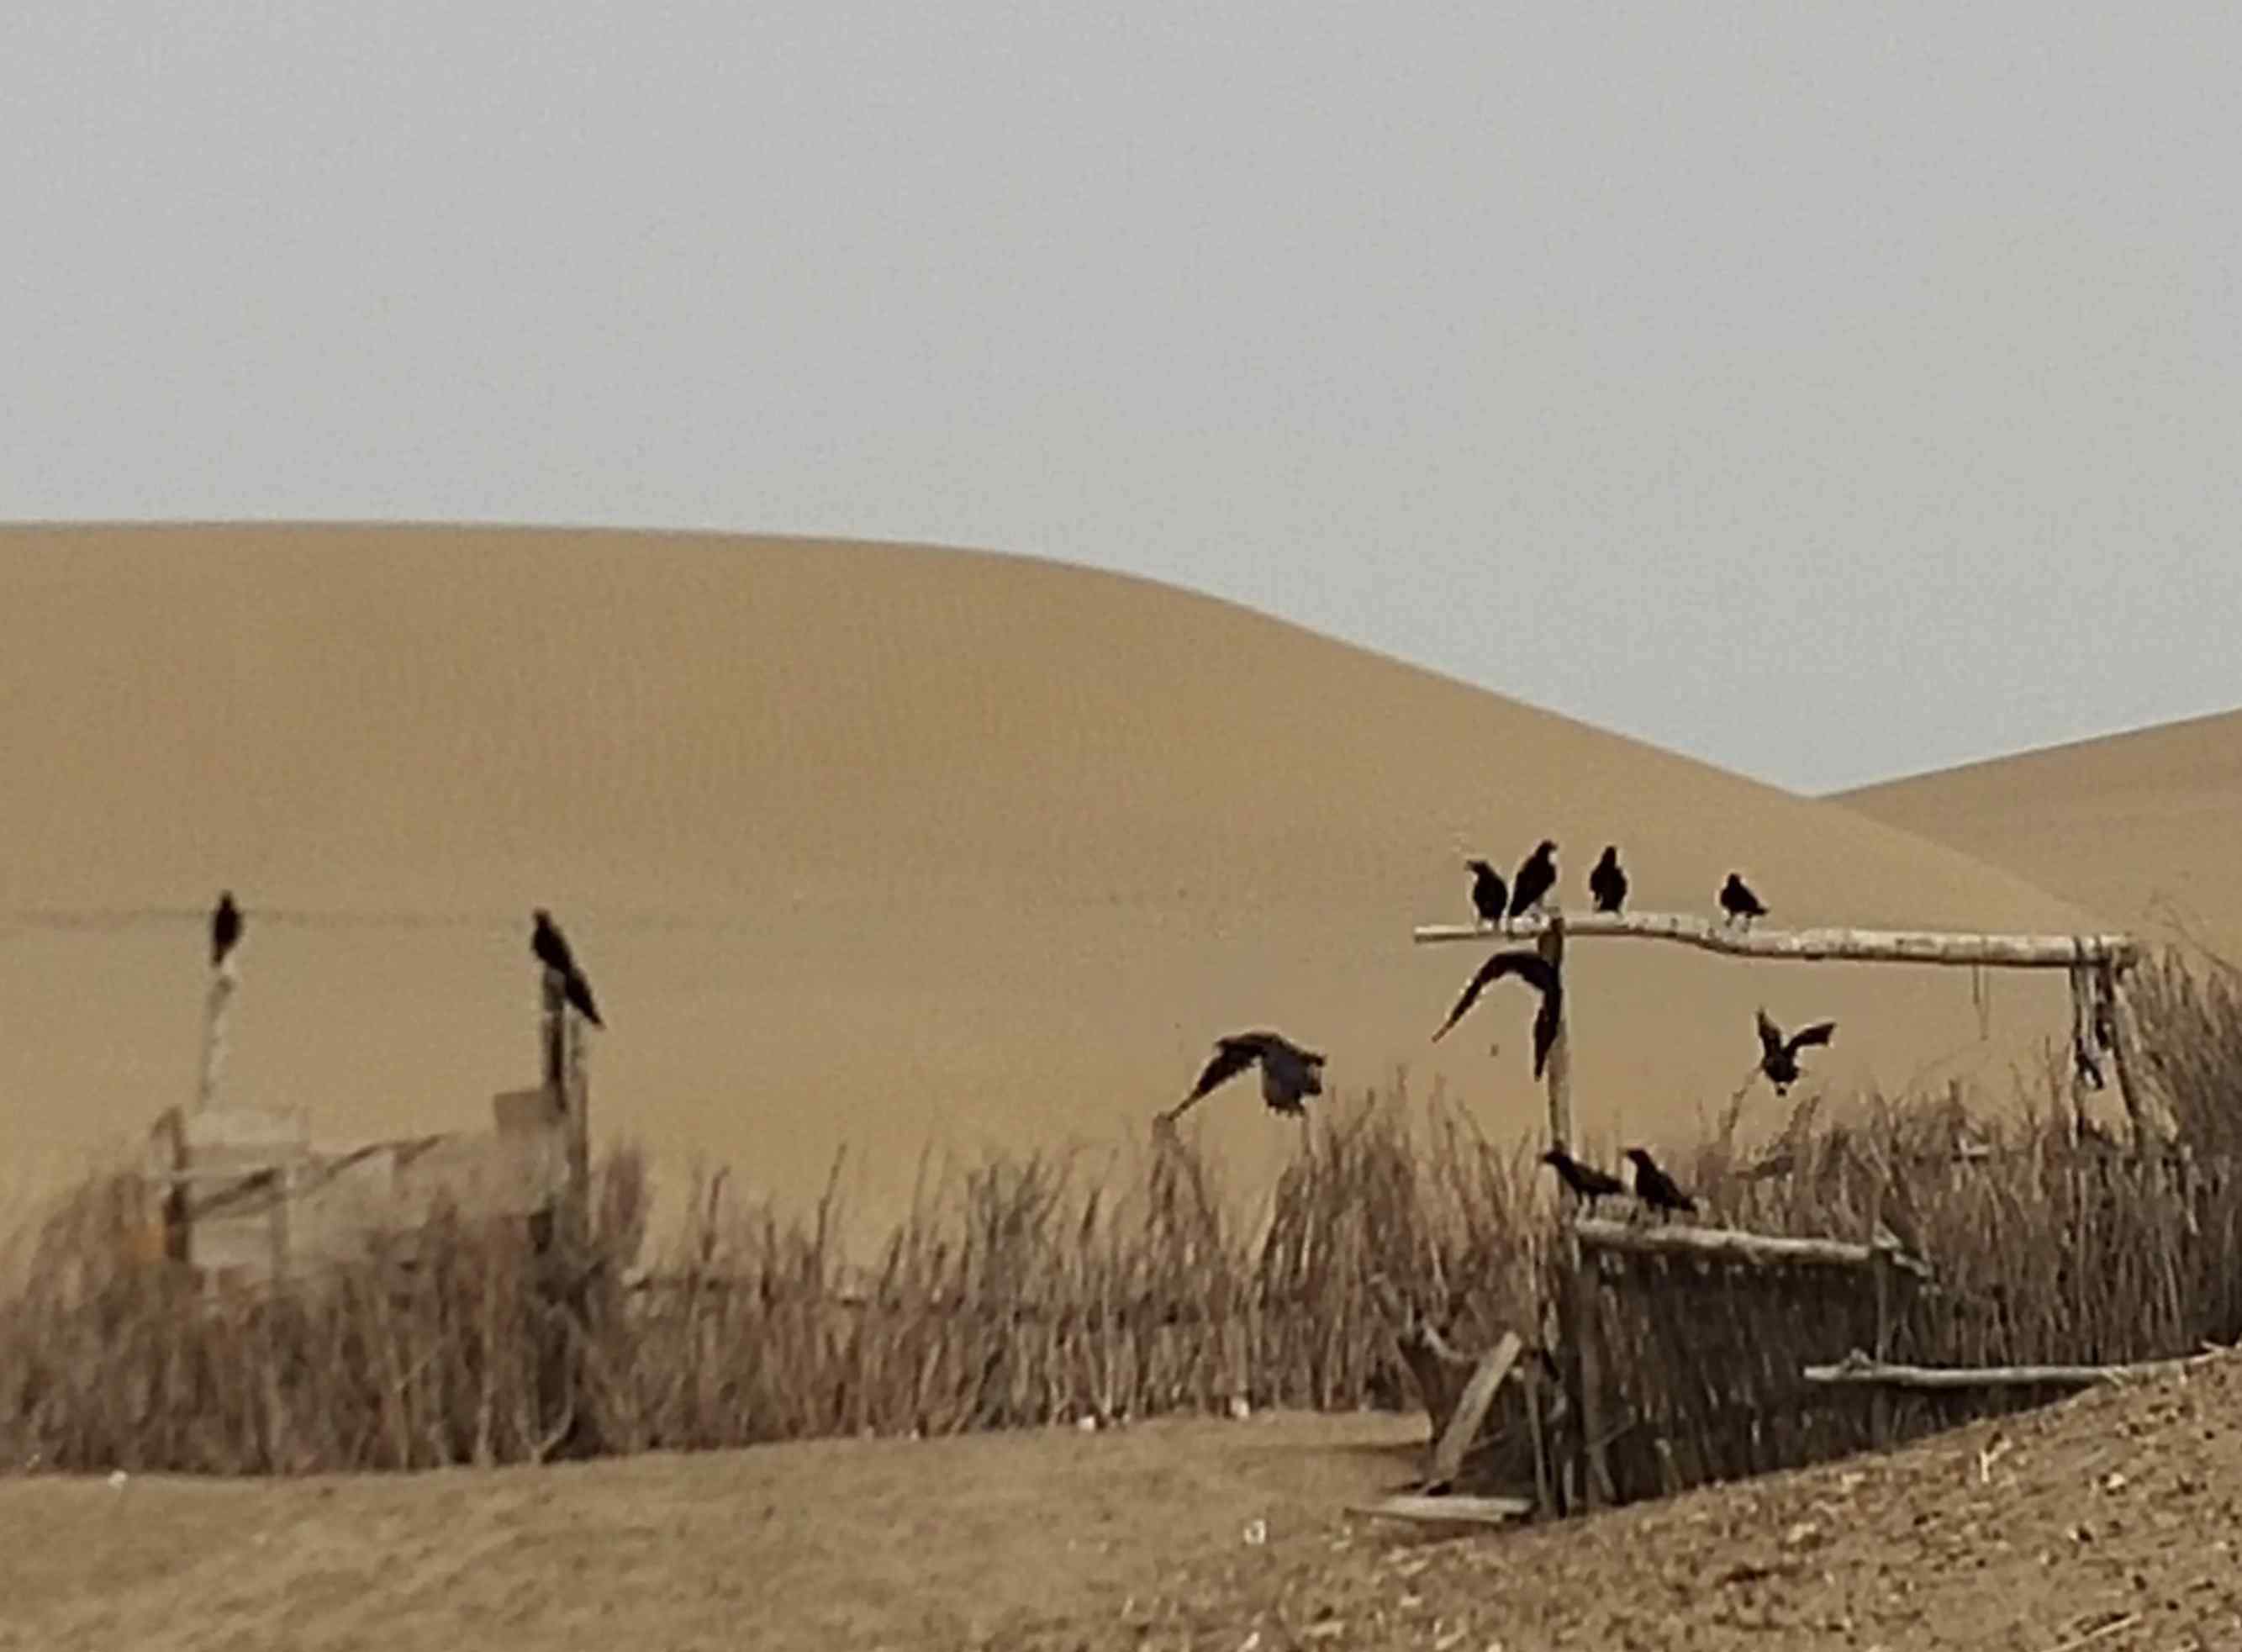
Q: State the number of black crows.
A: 11